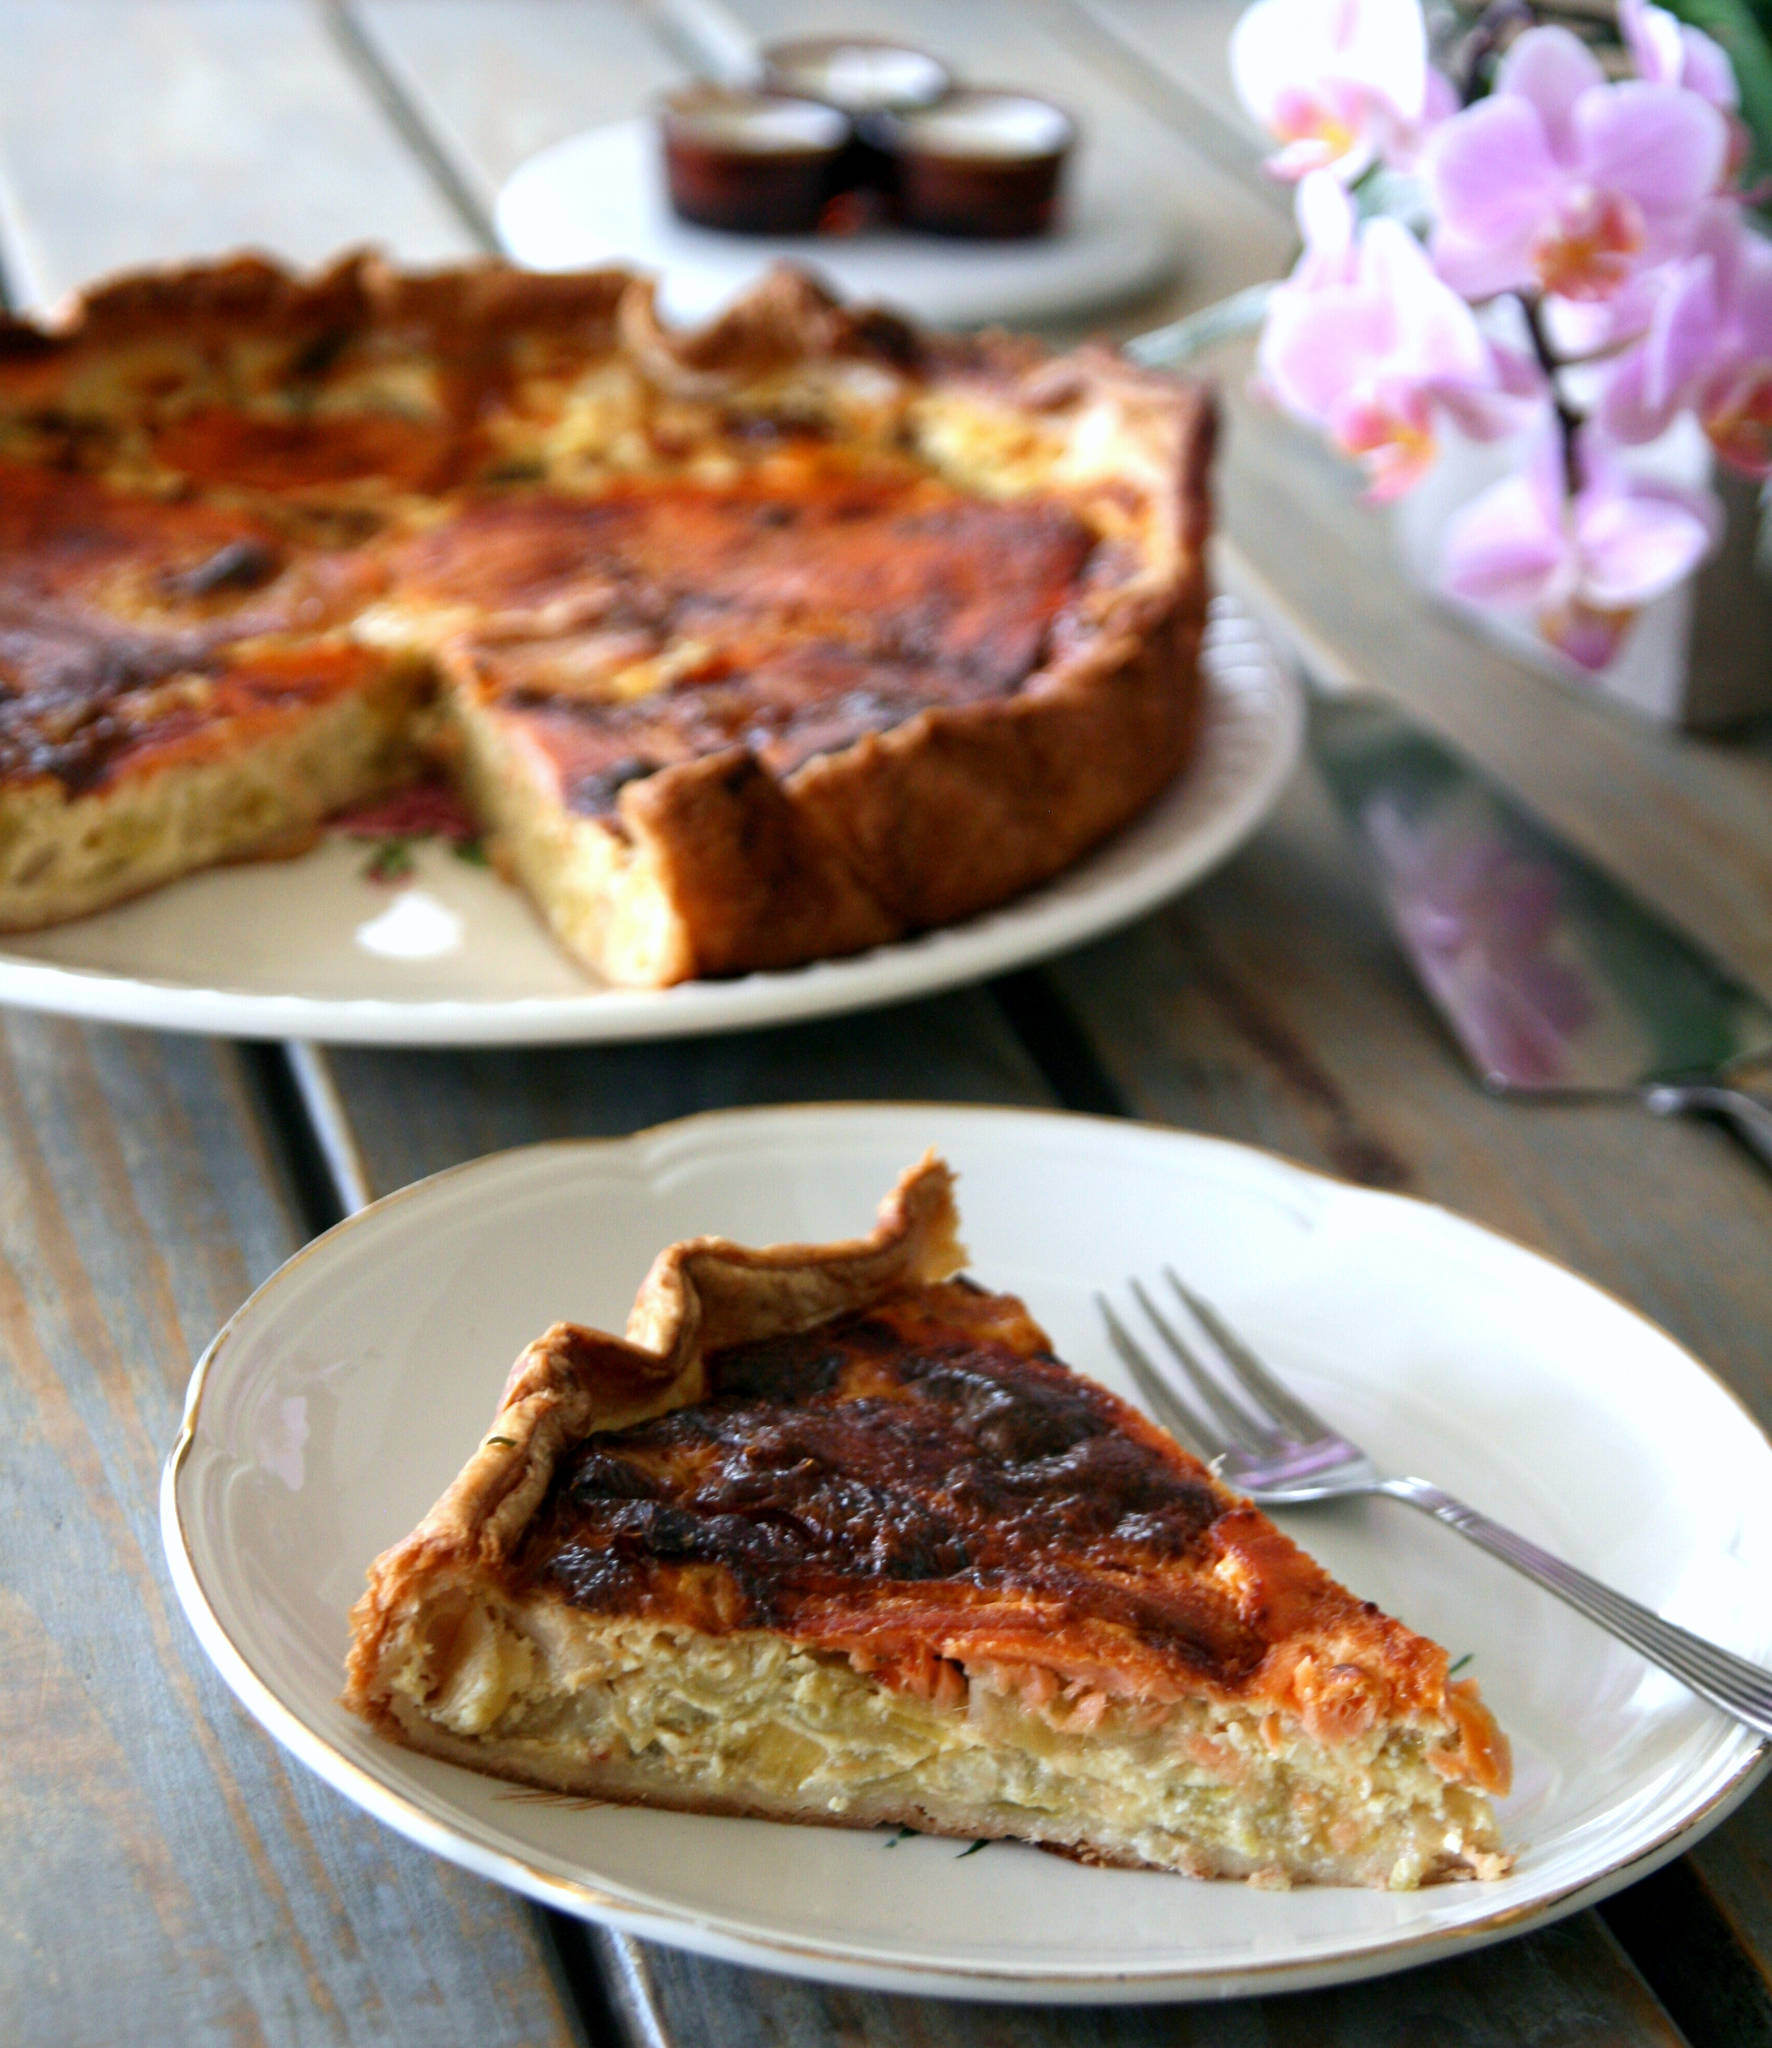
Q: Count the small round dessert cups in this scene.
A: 3